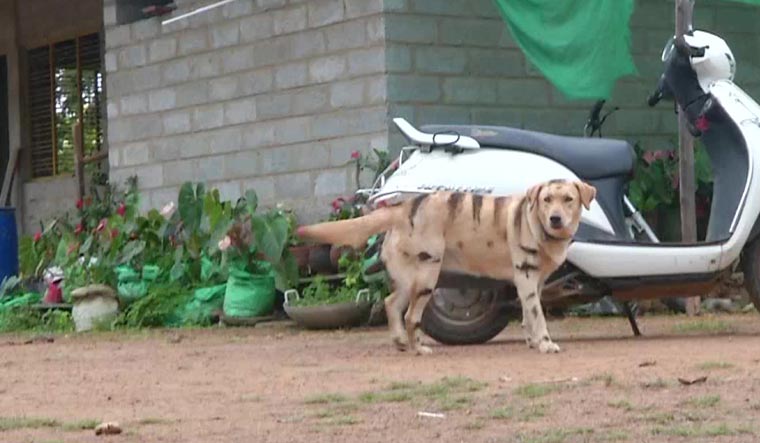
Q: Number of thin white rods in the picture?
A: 1